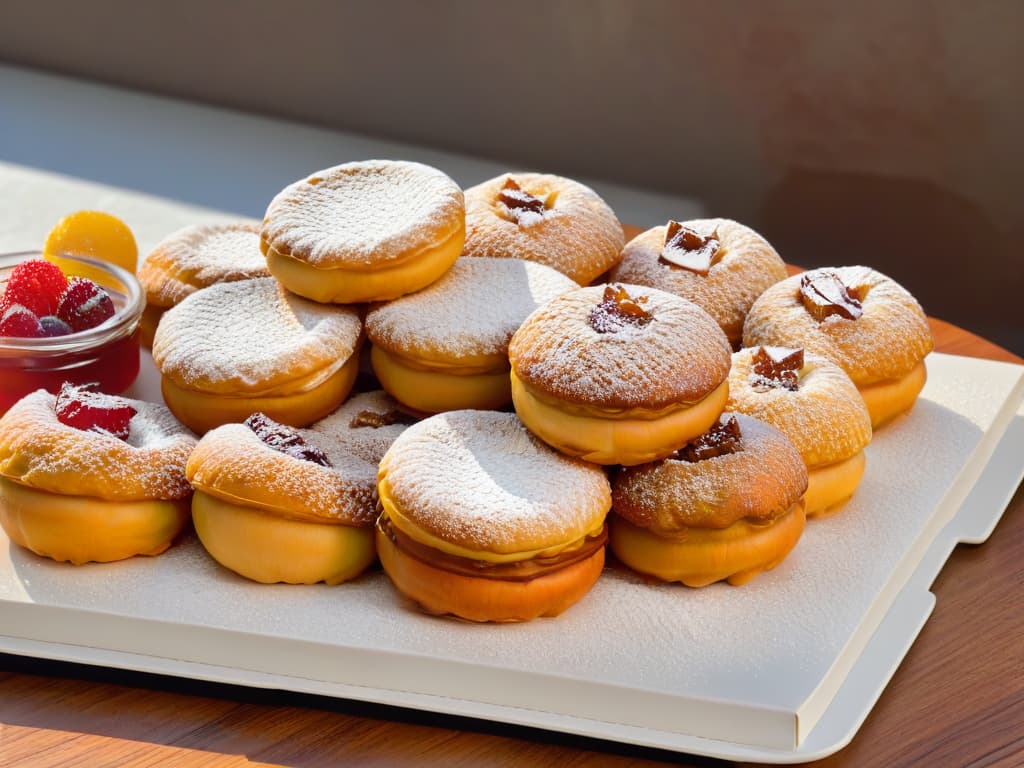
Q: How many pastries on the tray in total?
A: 14